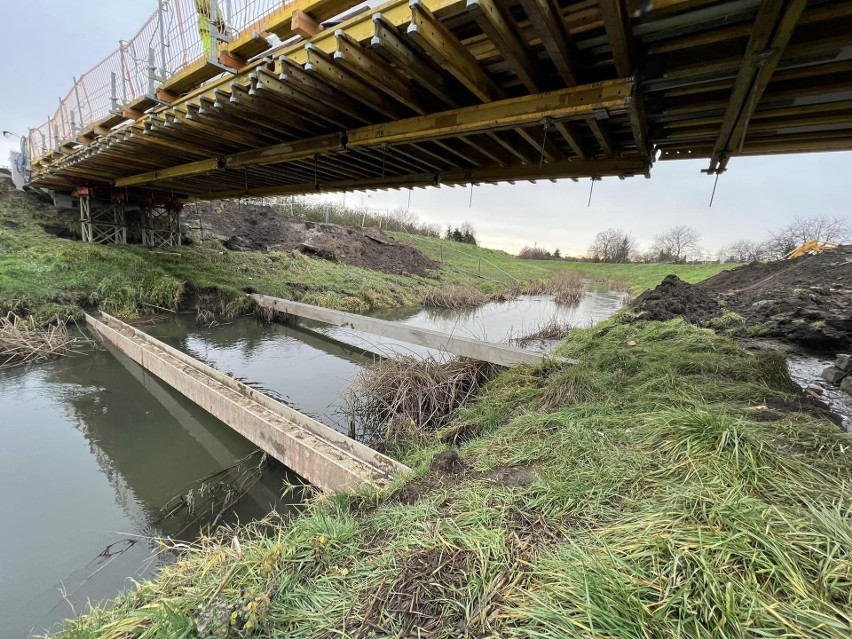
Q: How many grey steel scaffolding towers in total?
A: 2